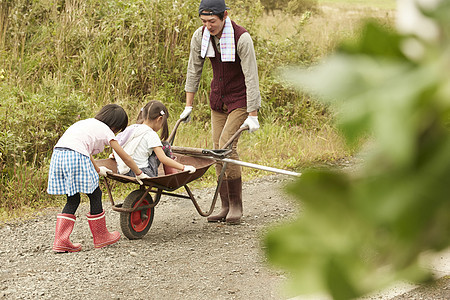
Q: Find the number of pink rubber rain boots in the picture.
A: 2